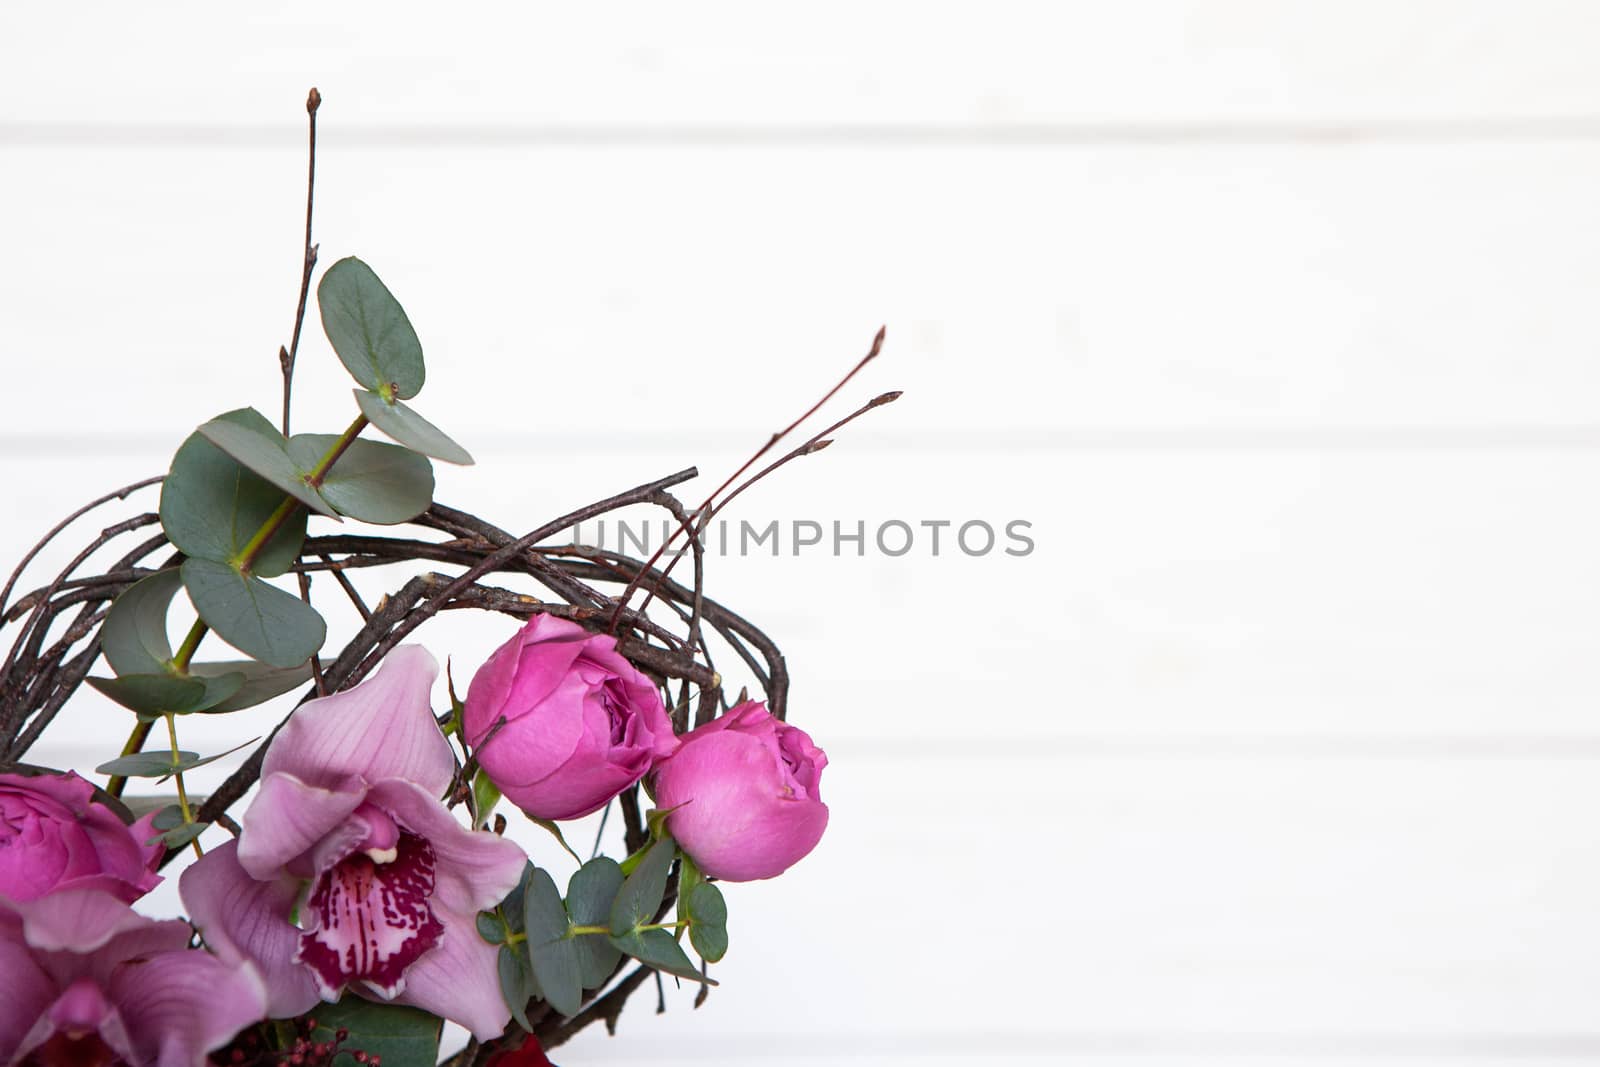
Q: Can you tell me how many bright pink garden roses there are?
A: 3